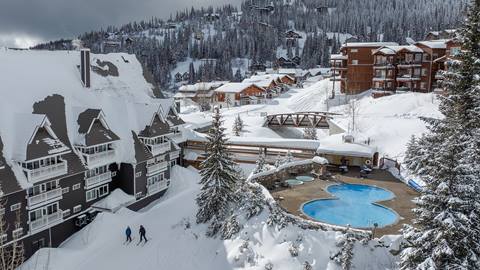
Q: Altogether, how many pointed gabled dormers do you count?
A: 4